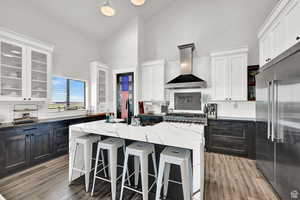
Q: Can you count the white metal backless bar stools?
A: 4